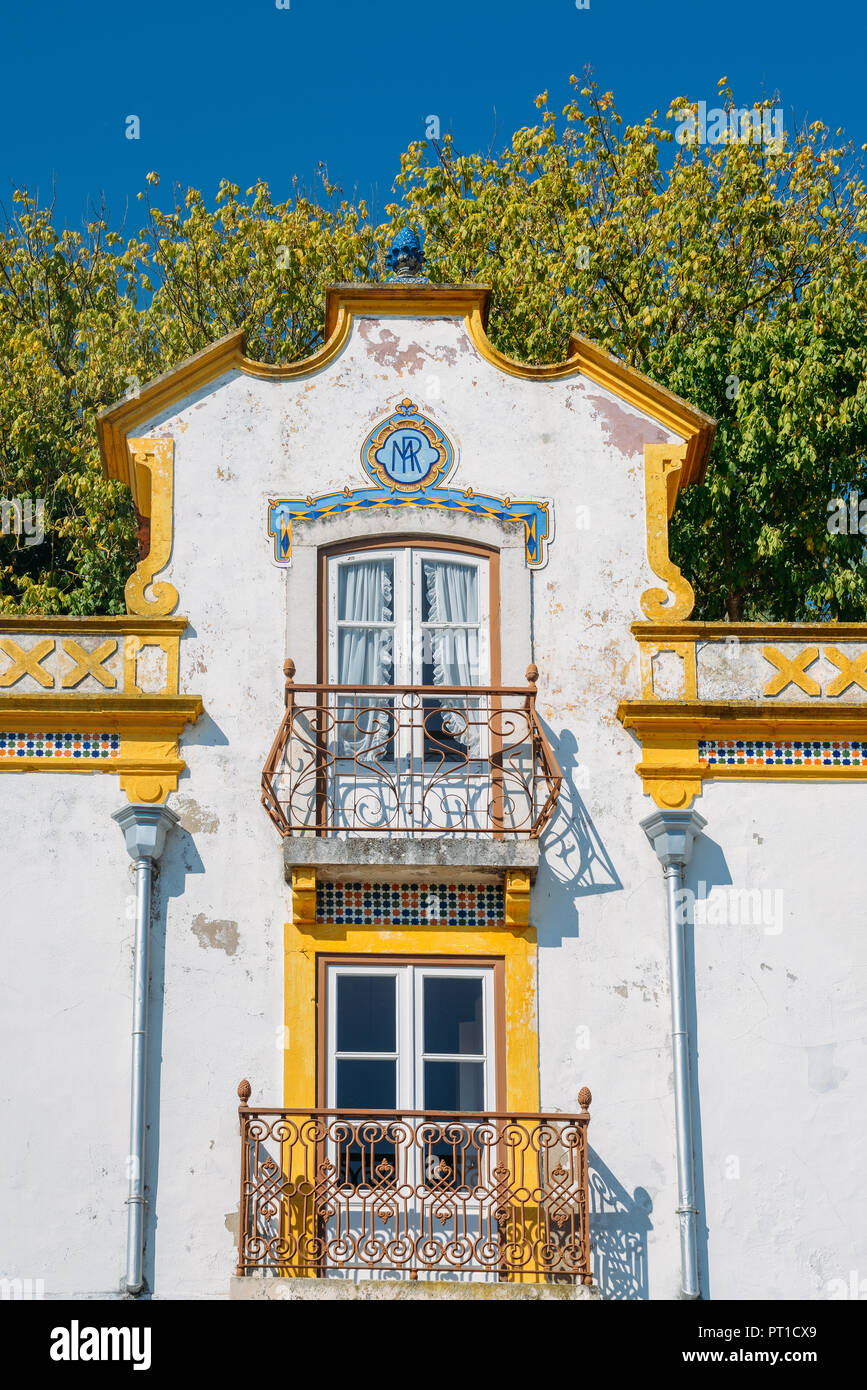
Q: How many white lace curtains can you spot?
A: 2